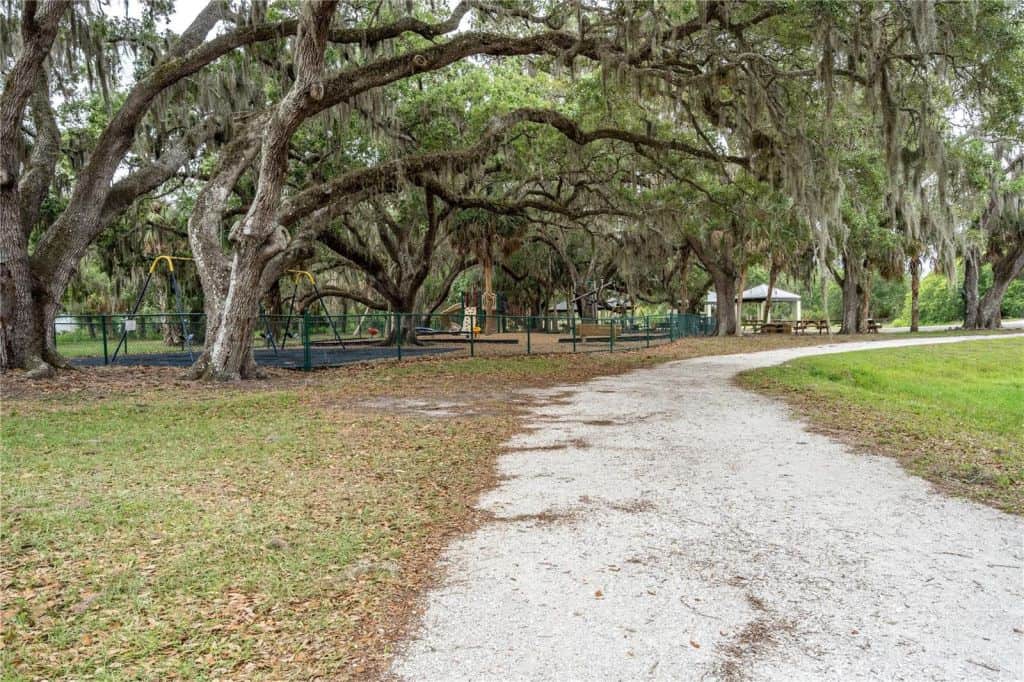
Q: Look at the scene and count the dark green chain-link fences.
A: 1